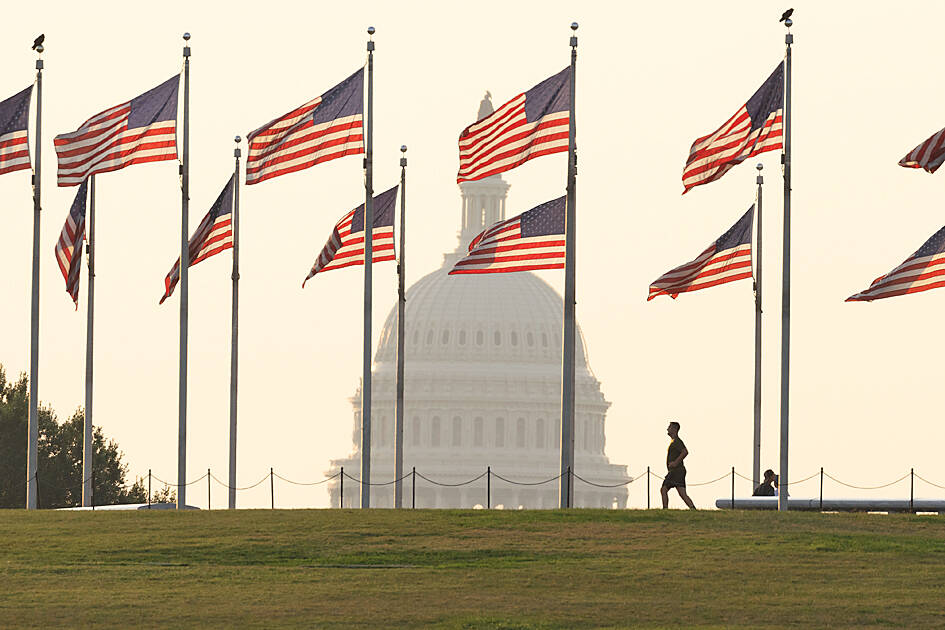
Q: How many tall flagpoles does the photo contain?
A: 9